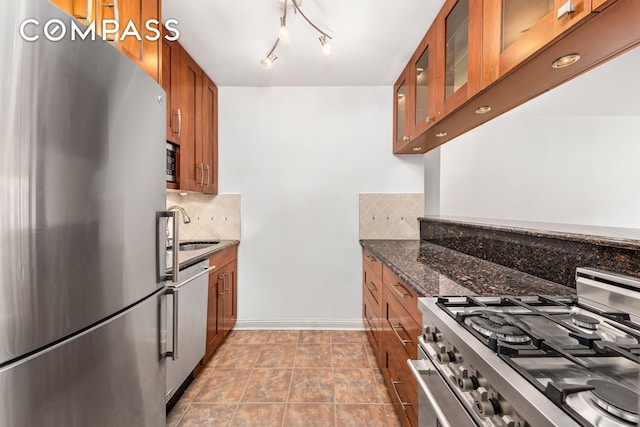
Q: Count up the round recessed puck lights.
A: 4